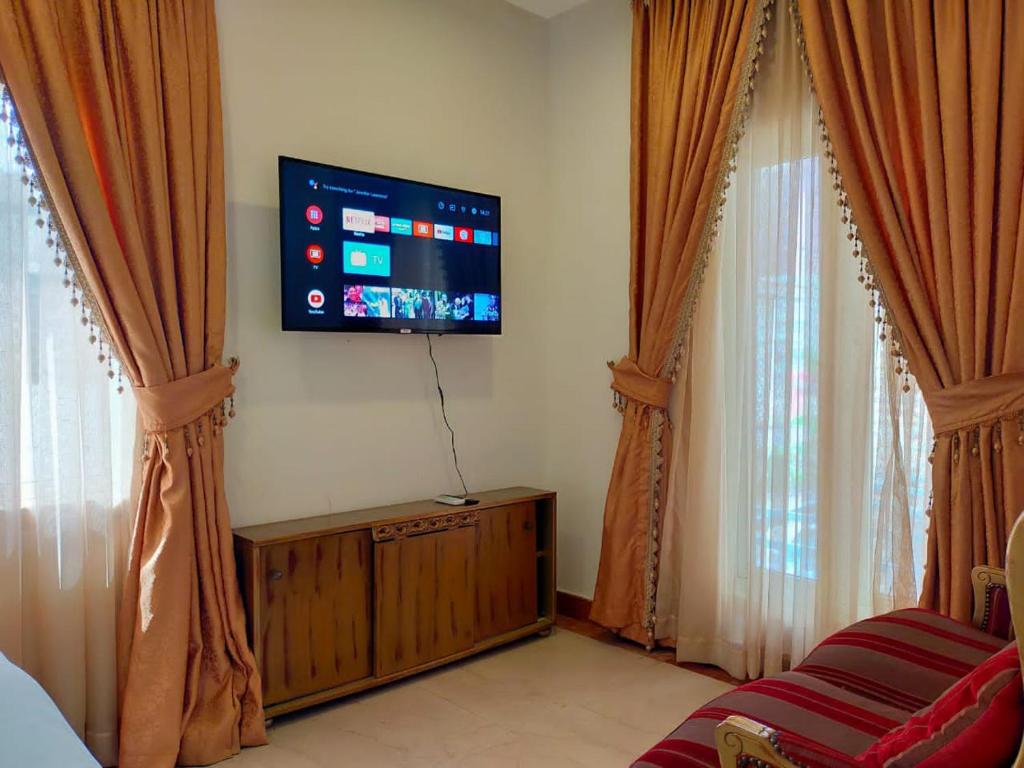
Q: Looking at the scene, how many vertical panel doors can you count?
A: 3